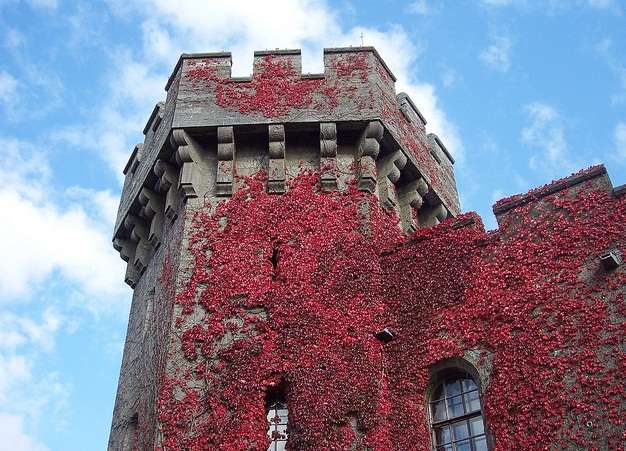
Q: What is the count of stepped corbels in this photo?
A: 12